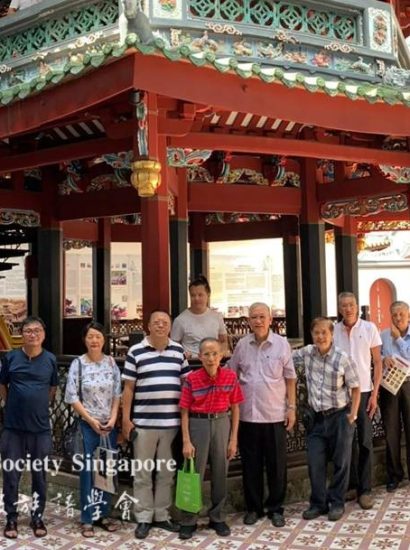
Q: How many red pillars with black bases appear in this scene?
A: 7